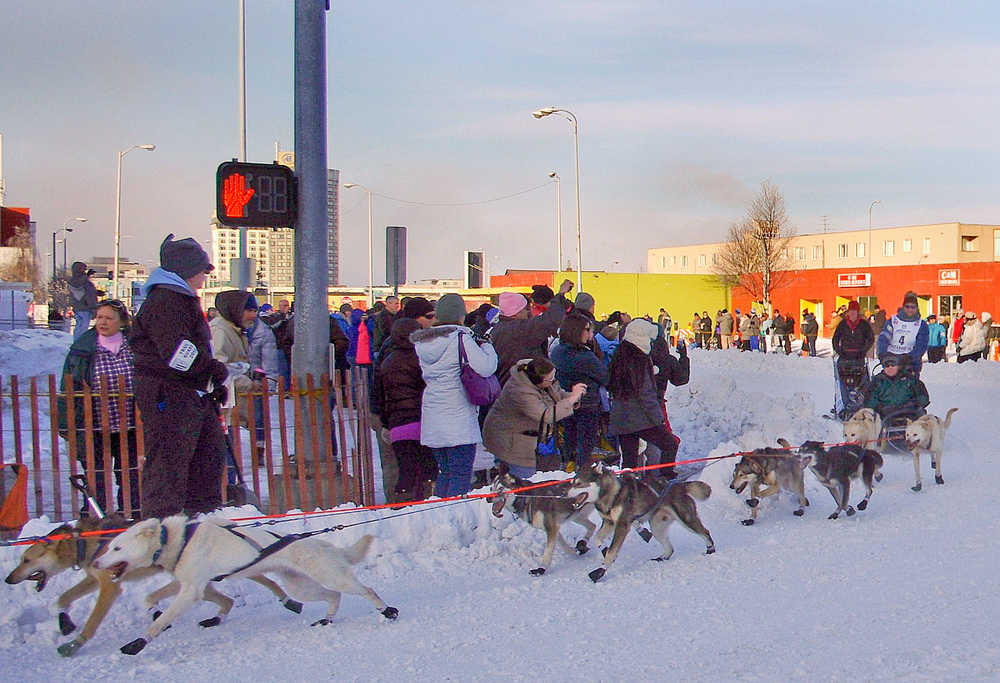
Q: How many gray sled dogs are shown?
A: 4